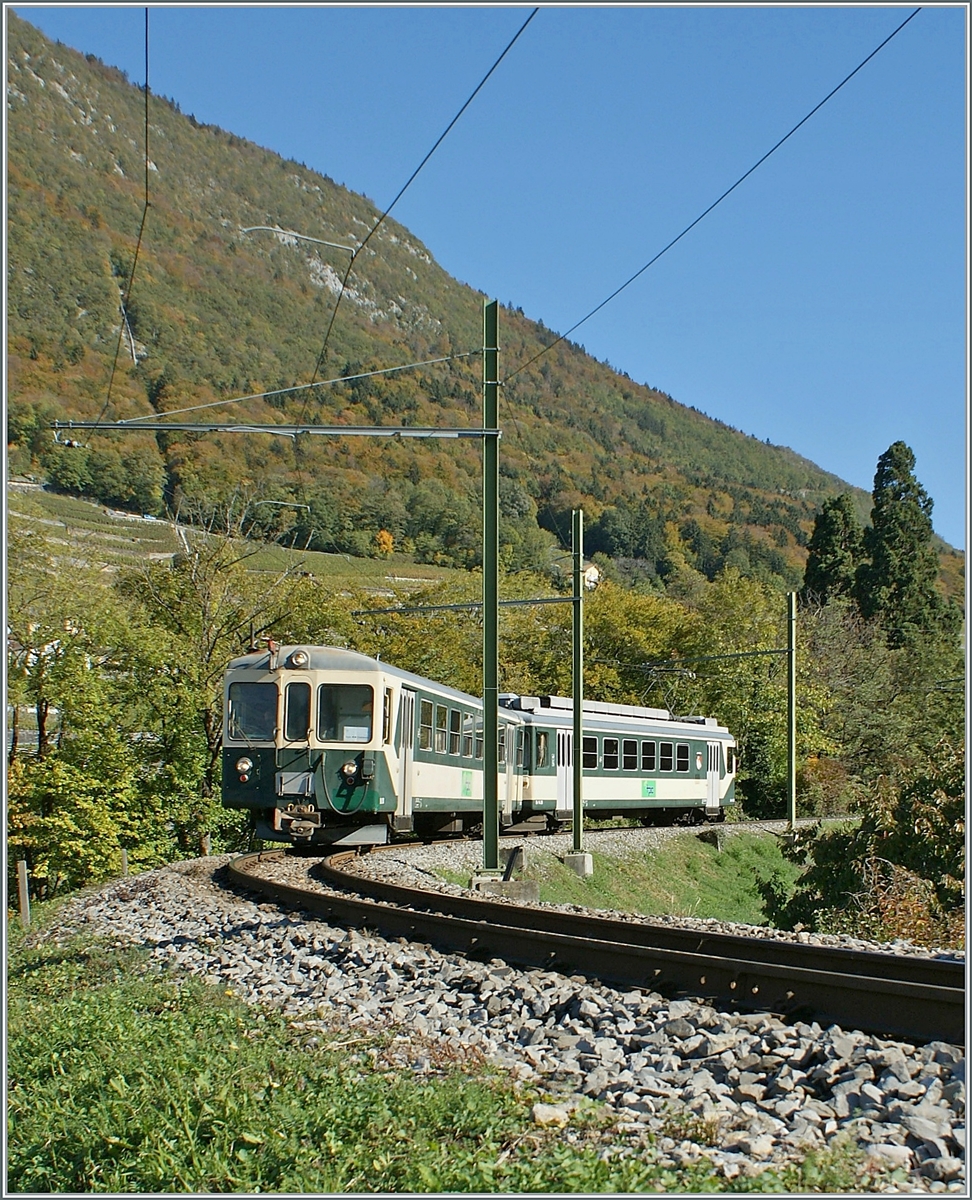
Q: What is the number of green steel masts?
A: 3